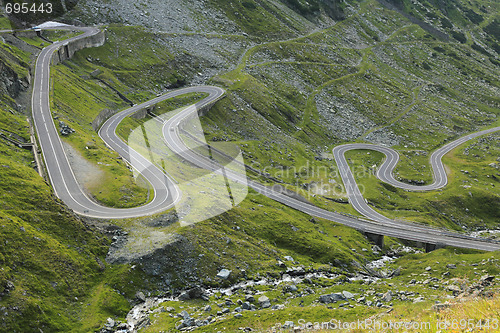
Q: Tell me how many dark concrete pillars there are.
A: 2